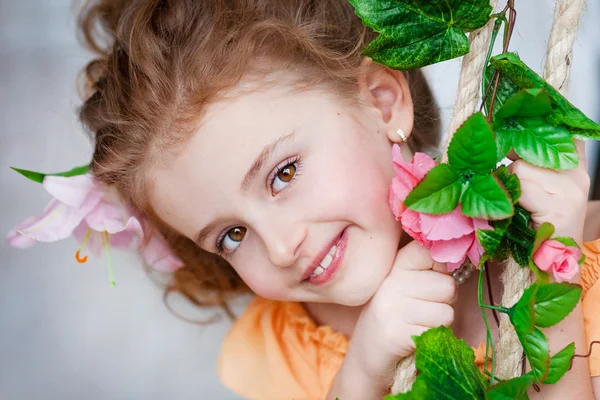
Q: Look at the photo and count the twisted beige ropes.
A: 2